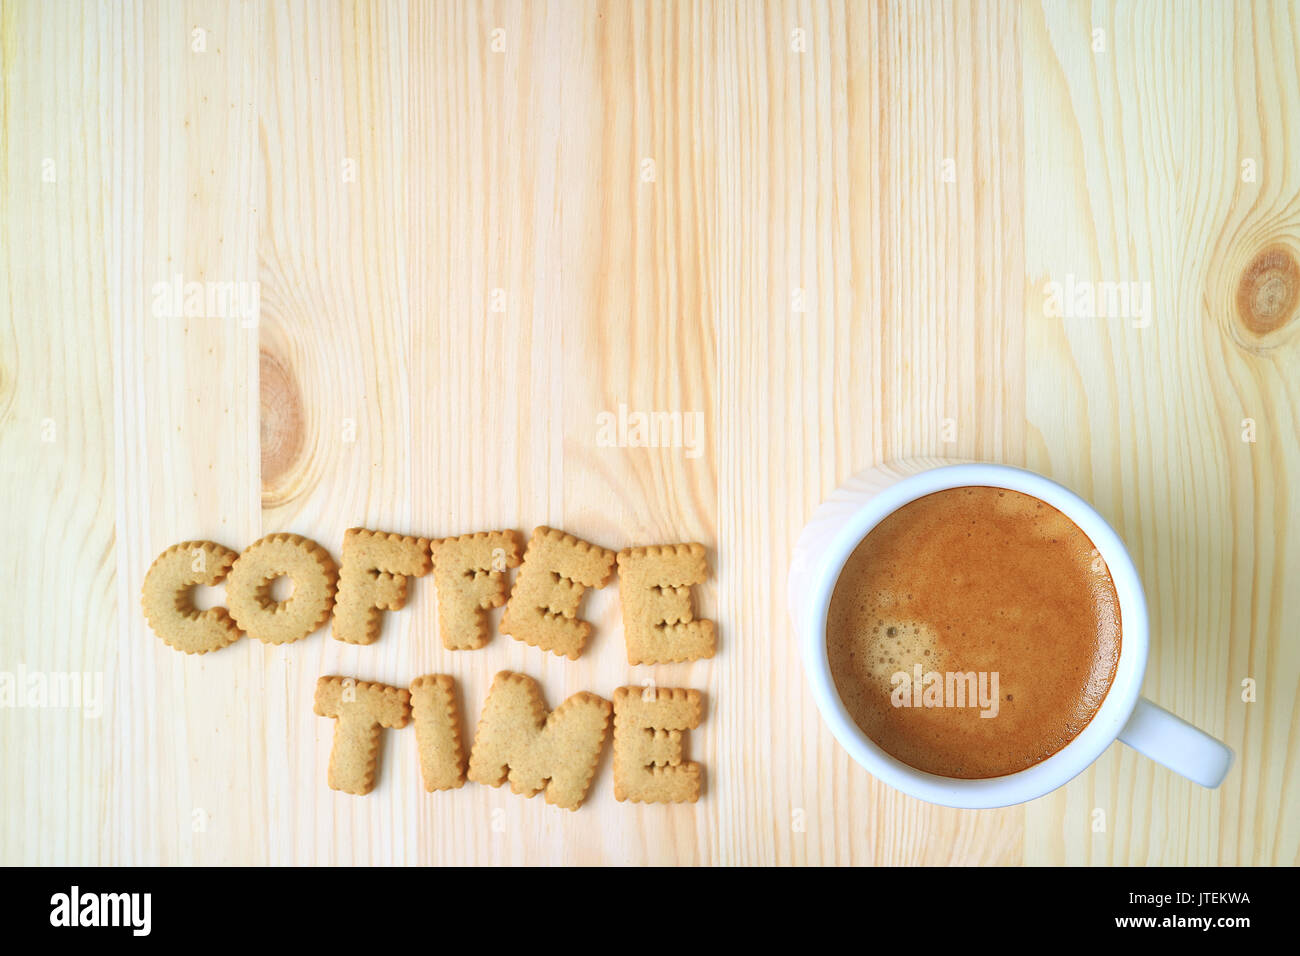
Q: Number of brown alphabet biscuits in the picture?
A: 10